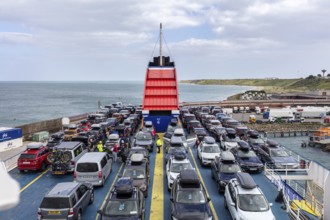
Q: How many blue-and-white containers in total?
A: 2